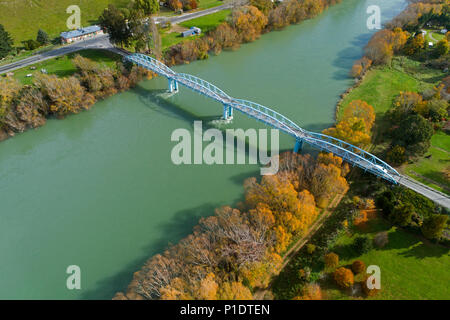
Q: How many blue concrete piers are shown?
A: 3